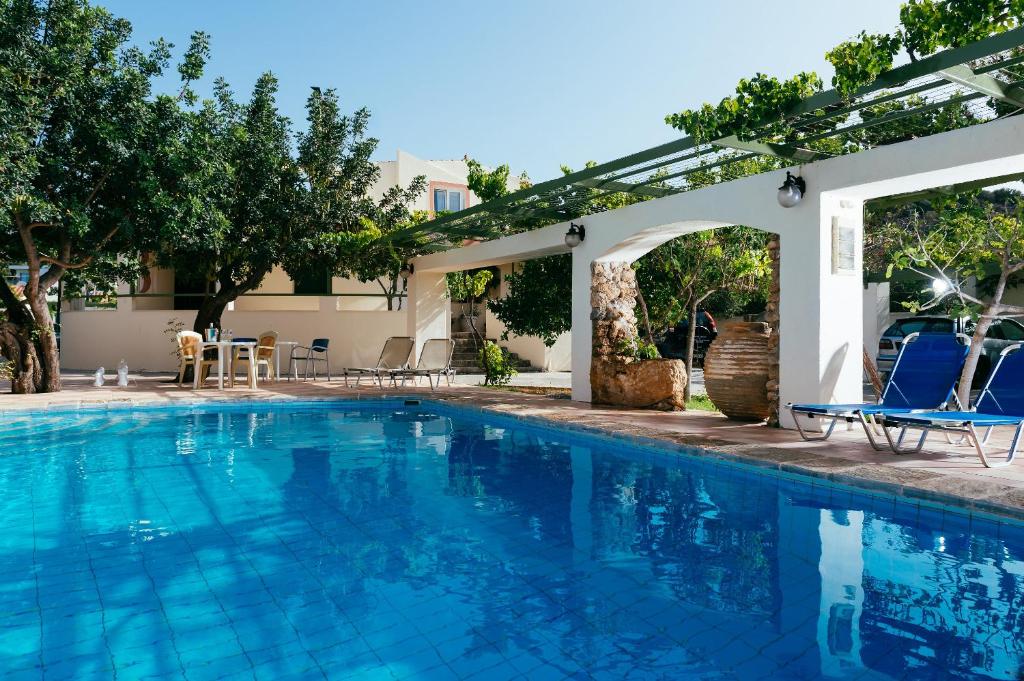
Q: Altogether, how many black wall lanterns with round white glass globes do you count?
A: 3